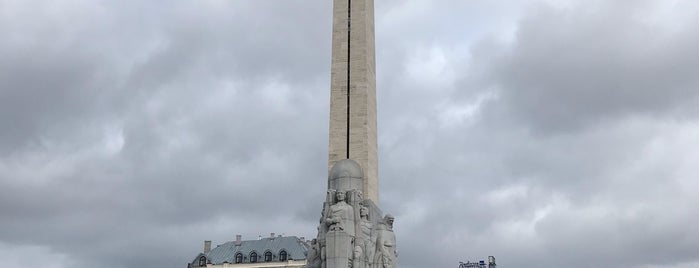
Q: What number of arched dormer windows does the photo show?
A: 5